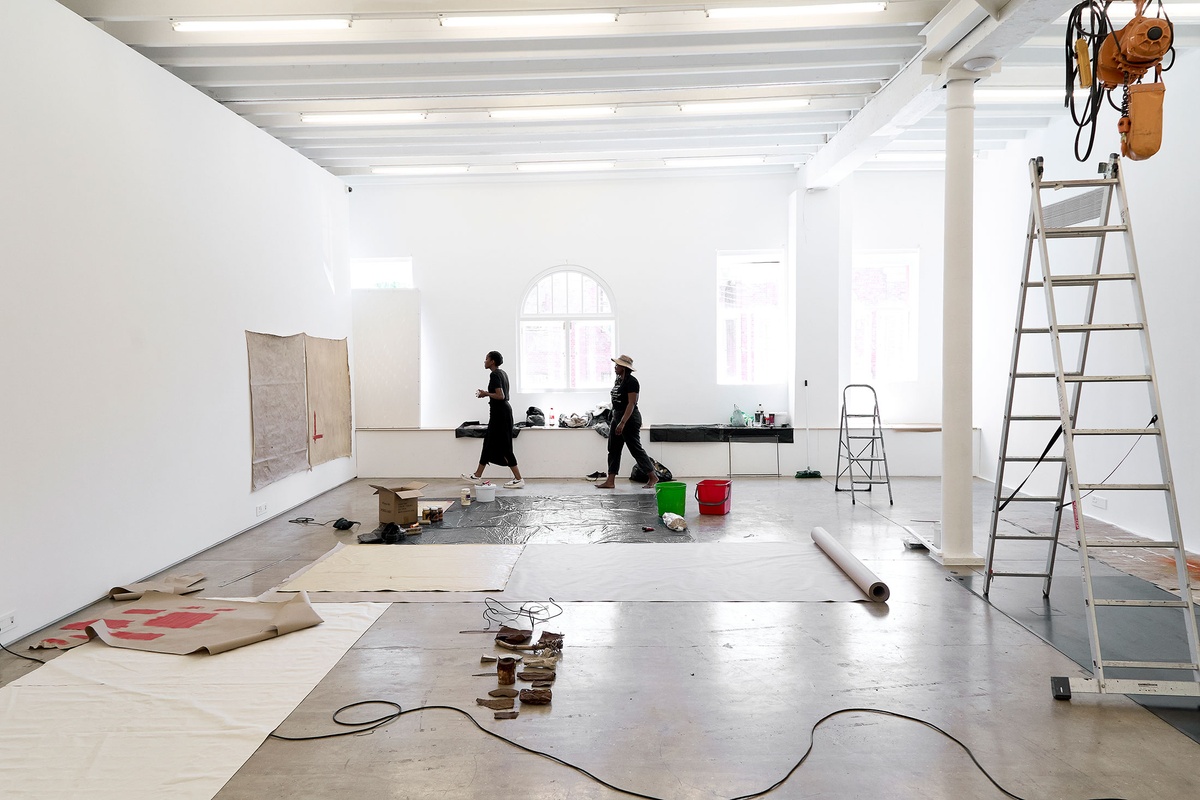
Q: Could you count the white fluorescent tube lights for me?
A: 12